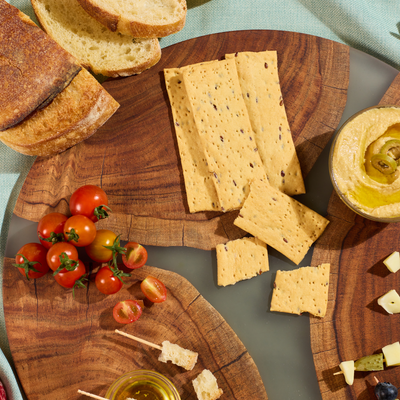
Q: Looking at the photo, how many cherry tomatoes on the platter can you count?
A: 11